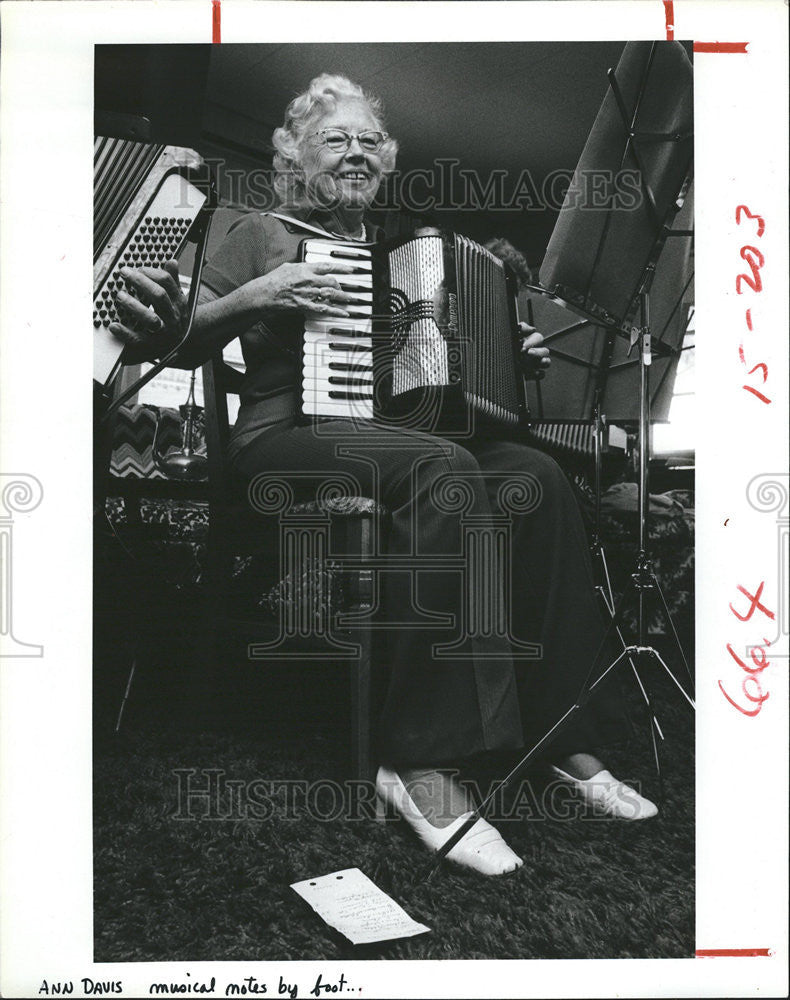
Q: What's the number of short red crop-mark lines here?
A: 4